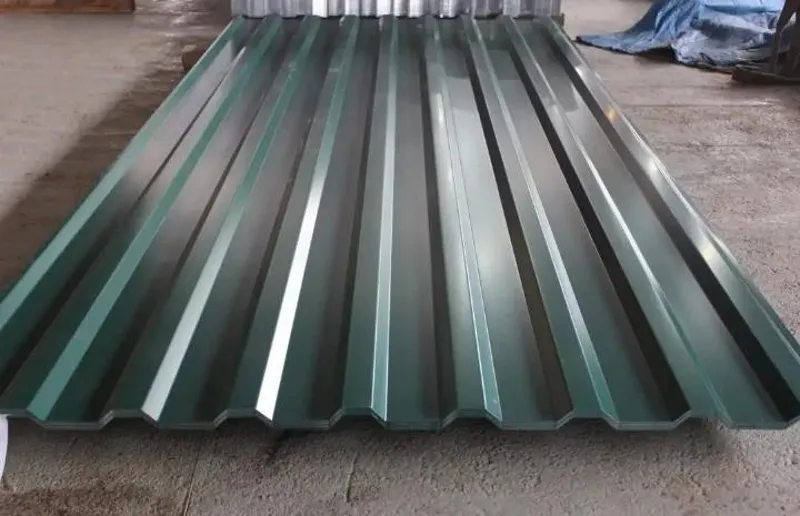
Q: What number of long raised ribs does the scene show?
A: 9